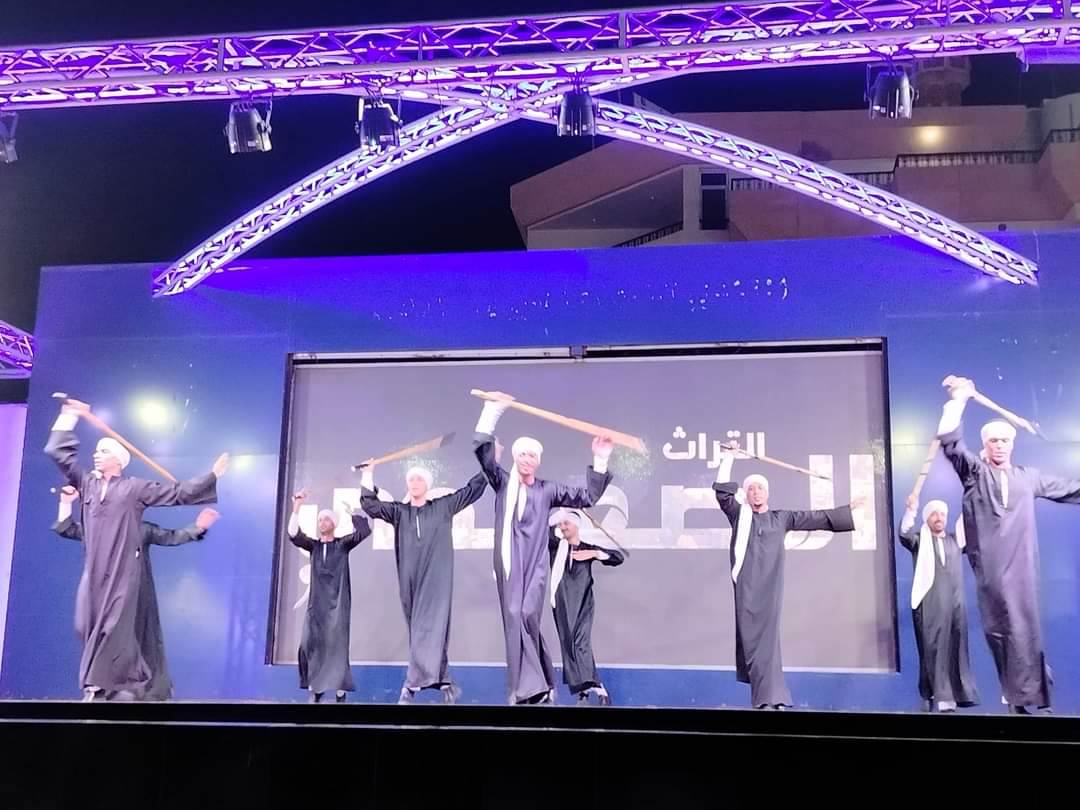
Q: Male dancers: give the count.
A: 9